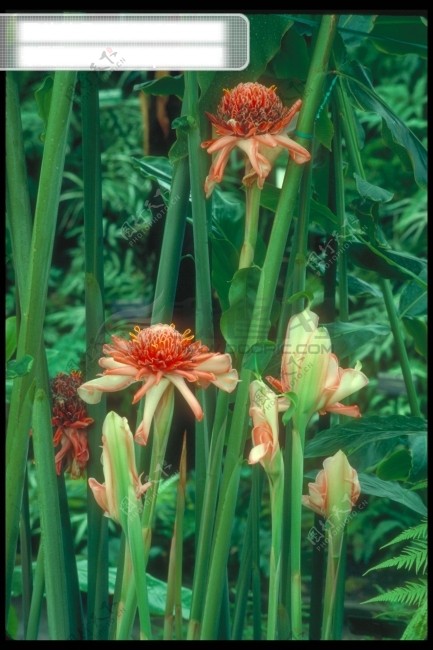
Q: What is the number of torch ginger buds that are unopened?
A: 4